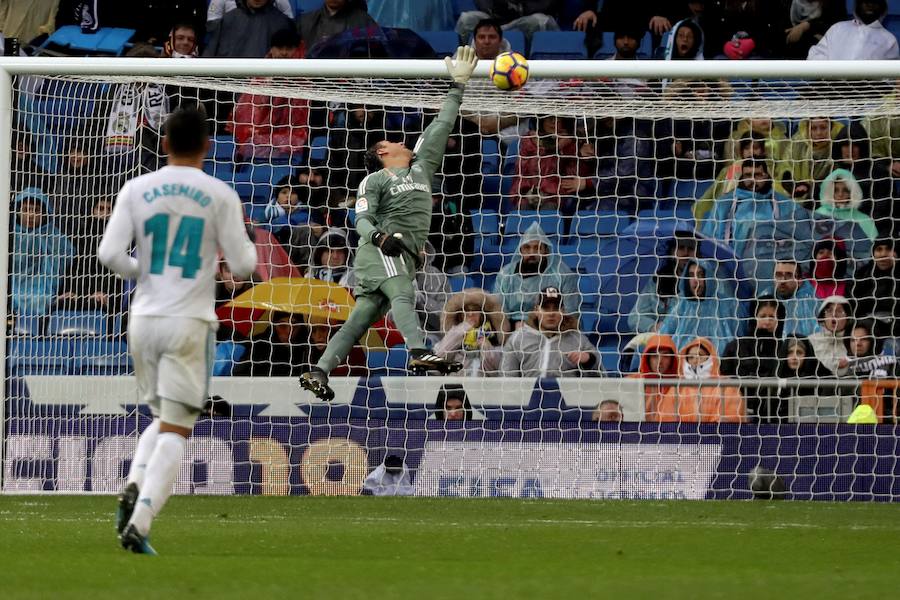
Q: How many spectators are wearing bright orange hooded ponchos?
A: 2